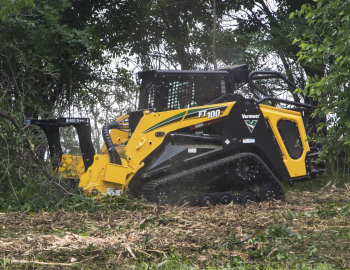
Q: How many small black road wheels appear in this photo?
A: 4